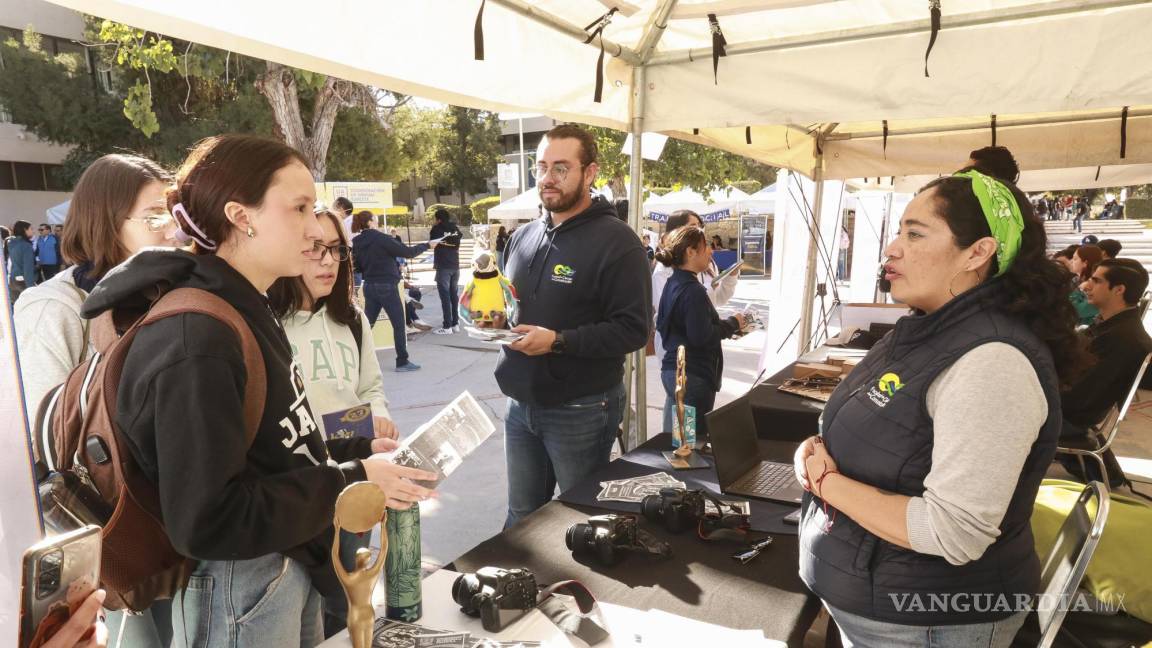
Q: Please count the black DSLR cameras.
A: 3